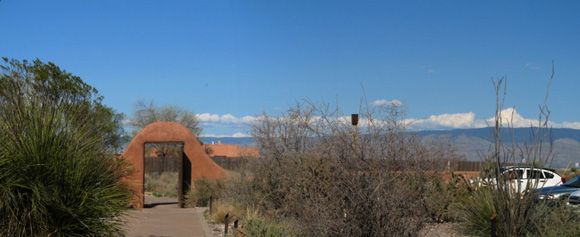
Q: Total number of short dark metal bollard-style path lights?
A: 3